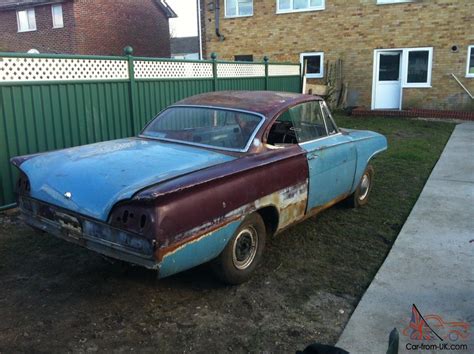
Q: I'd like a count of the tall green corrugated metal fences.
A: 1